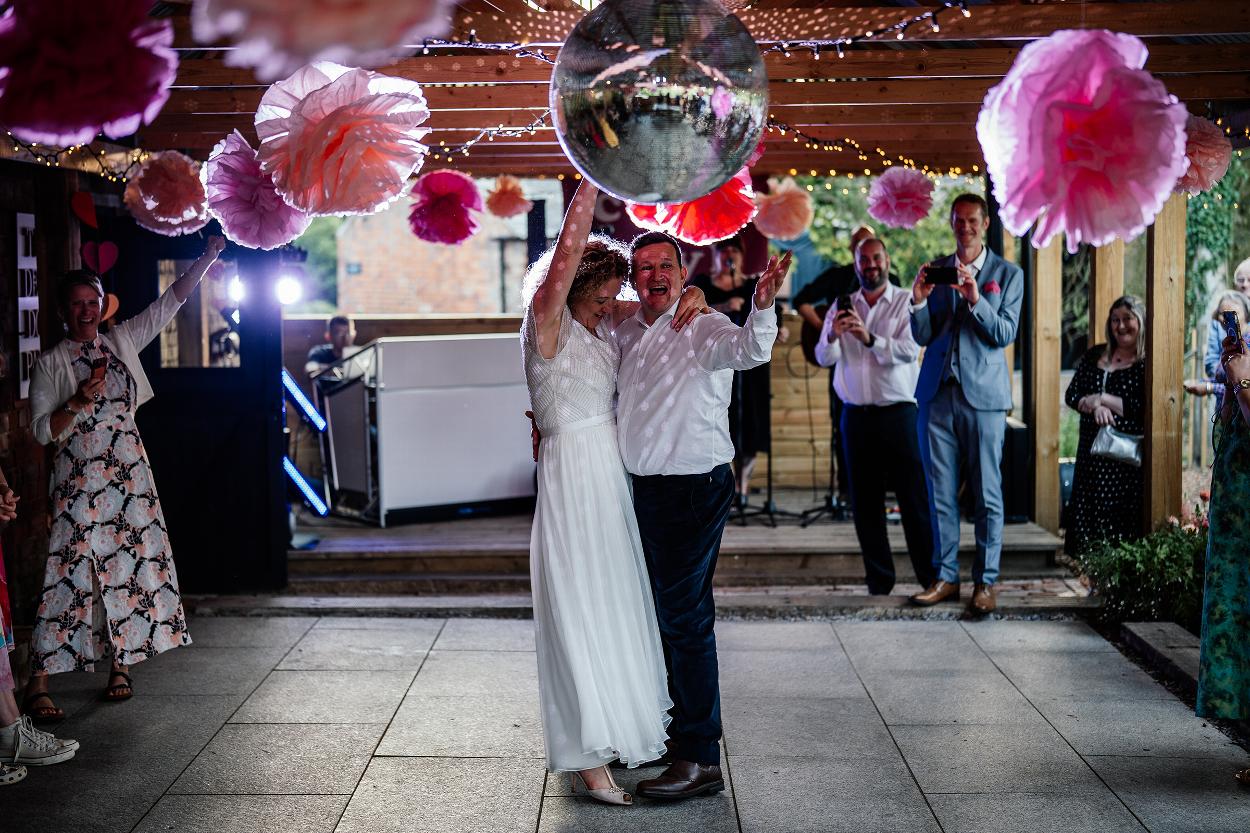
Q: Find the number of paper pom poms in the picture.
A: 12